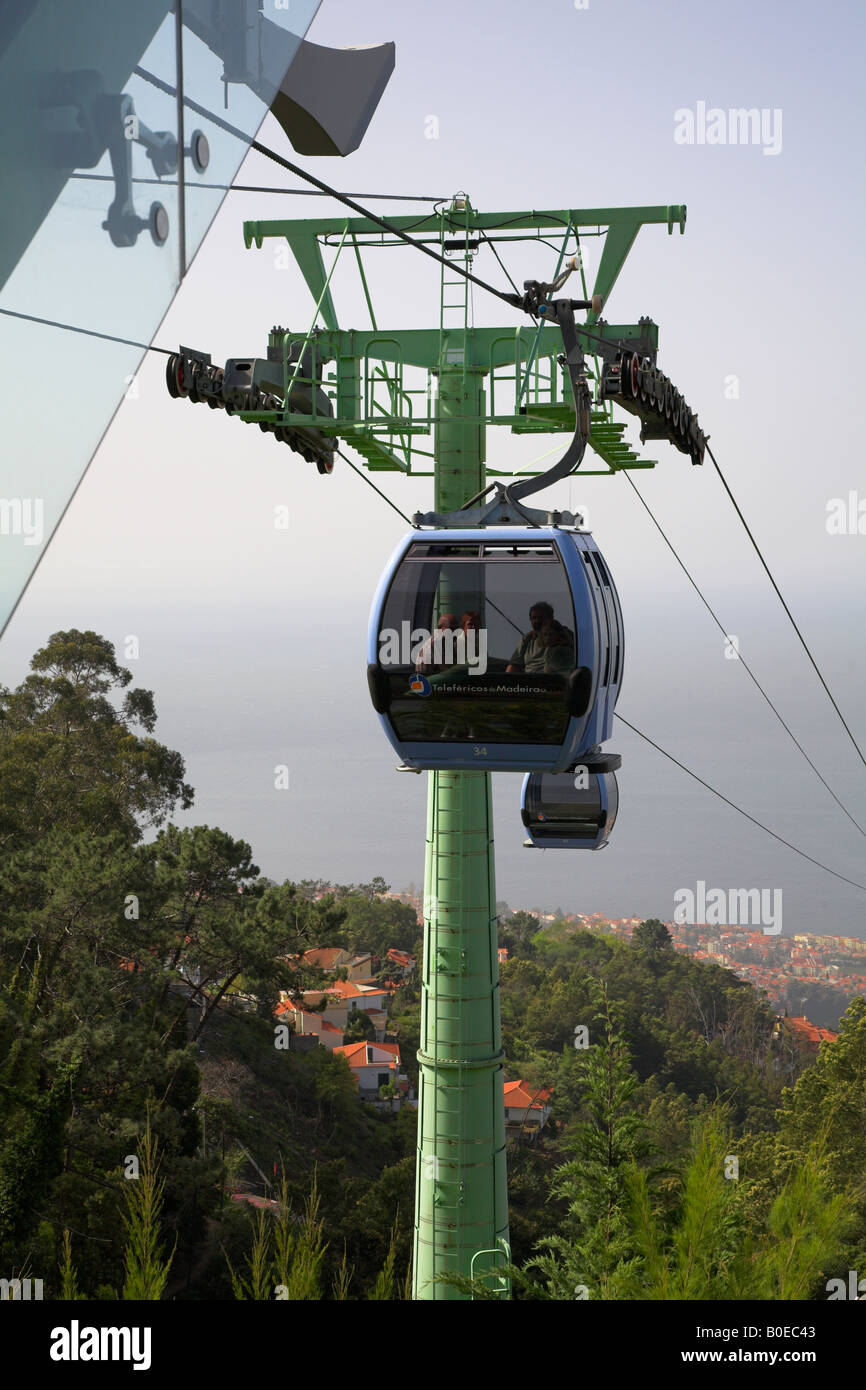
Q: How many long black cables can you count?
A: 3